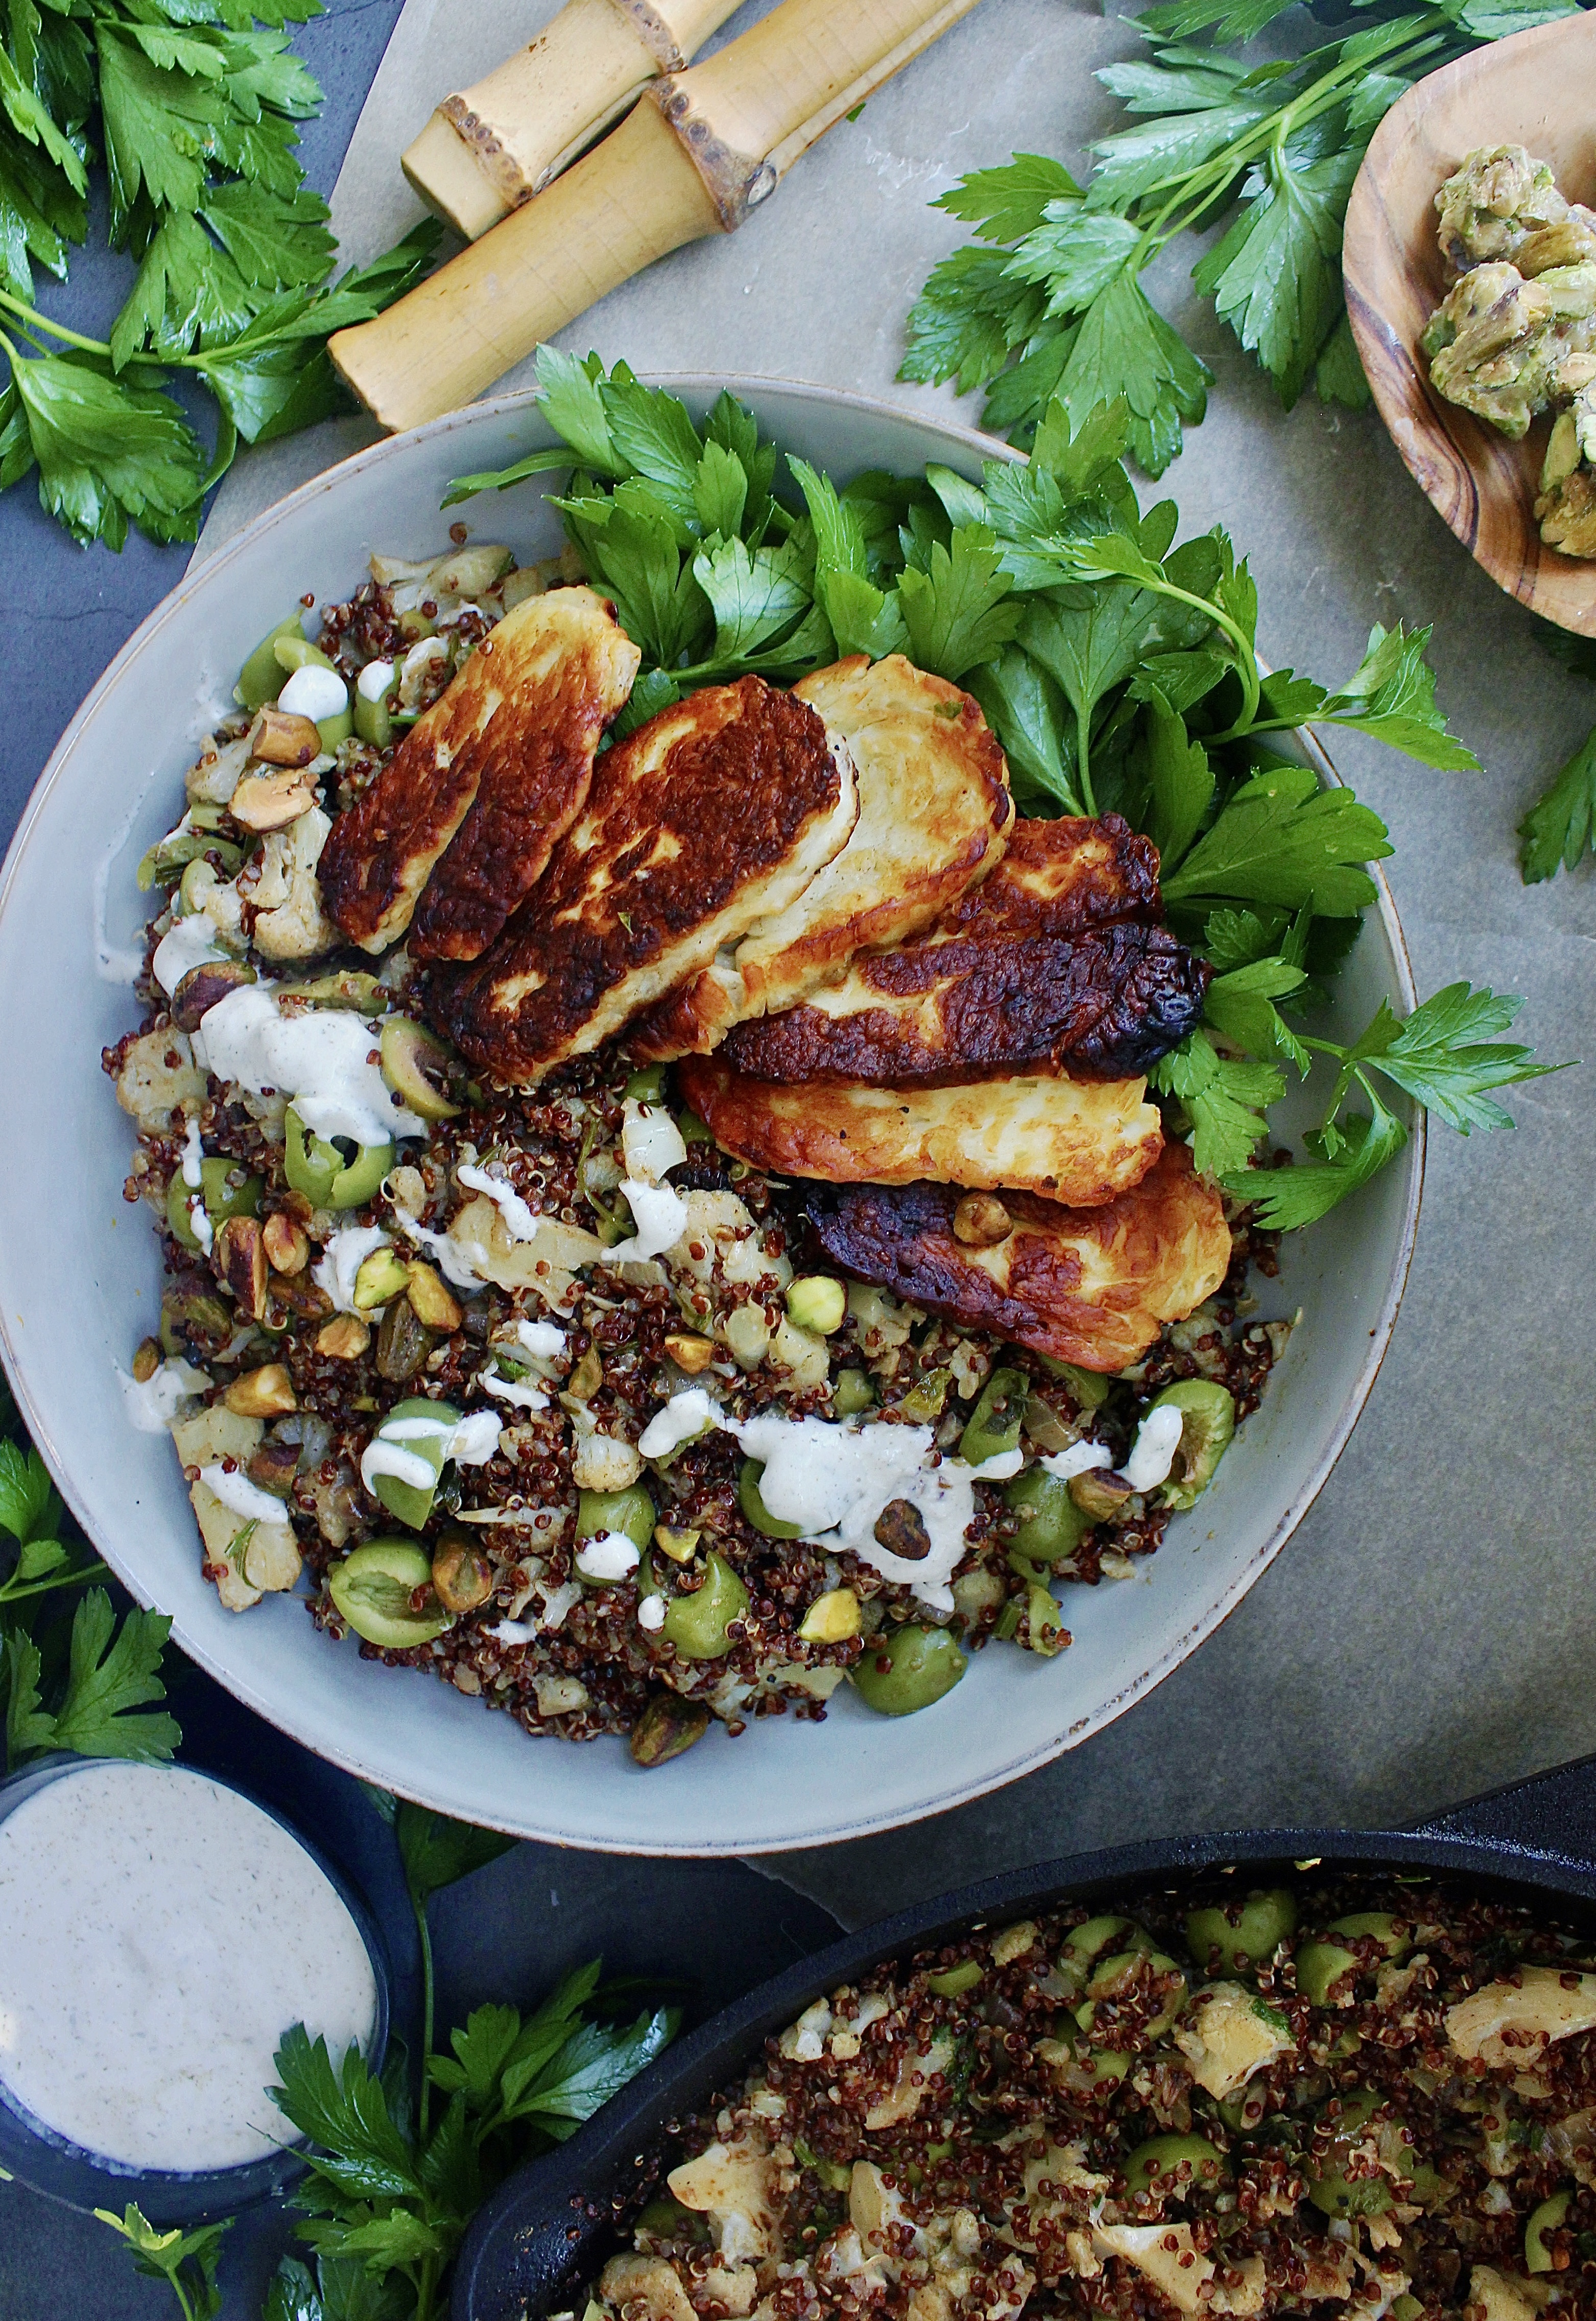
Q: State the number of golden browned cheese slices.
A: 6